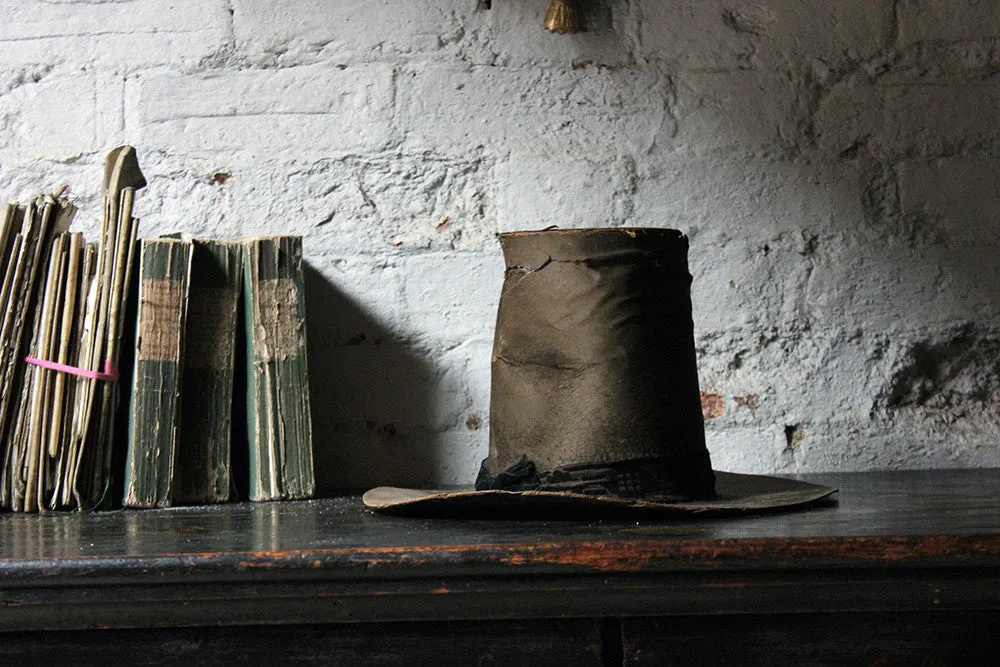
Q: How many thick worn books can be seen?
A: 3